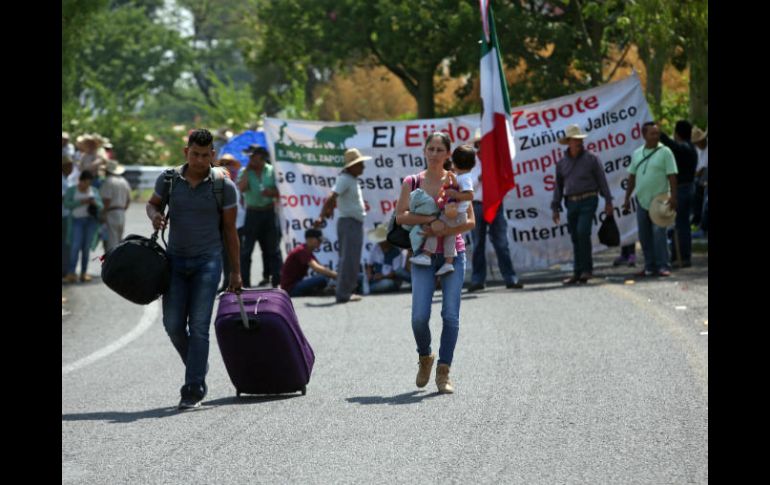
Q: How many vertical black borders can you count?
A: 2